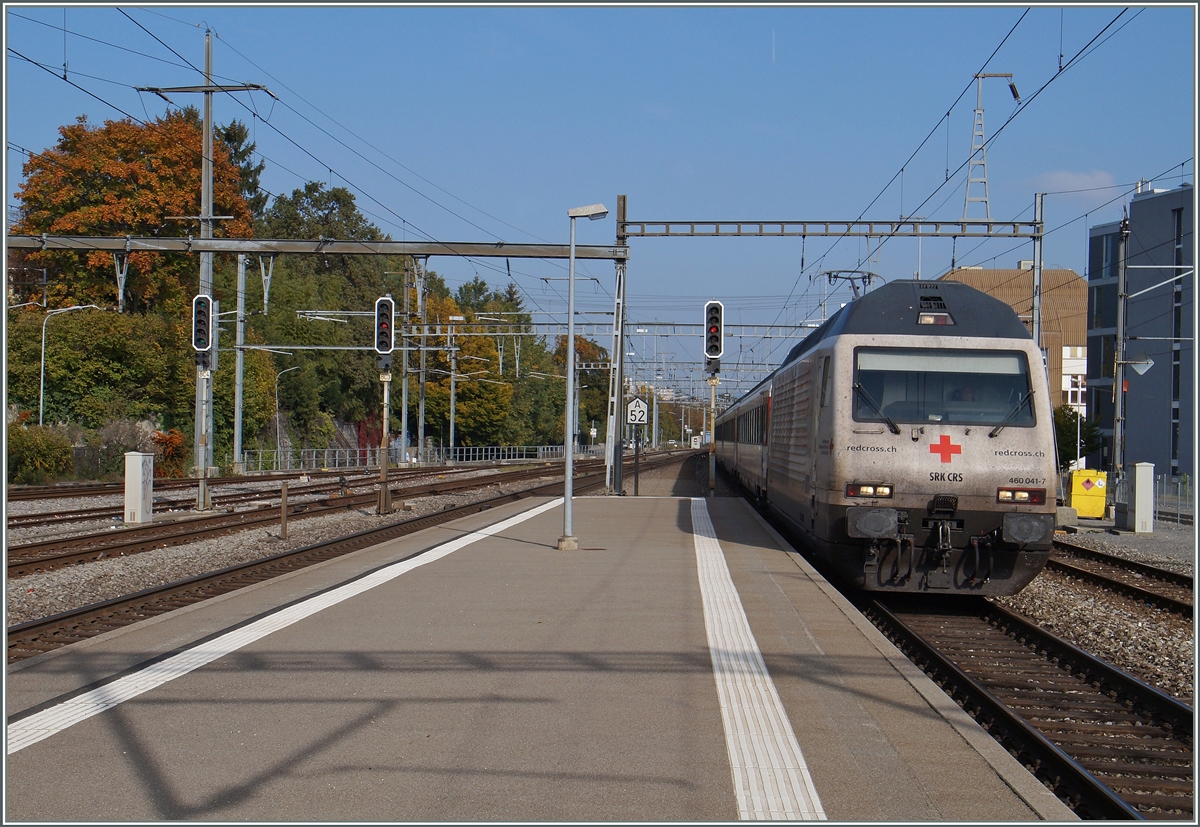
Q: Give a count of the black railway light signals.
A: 3